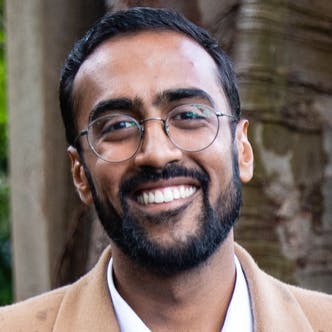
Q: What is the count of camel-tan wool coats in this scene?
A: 1